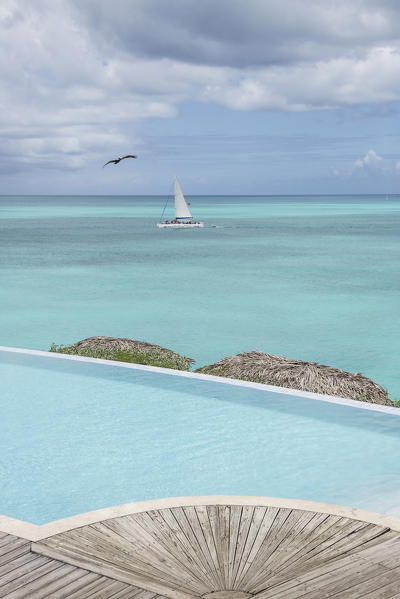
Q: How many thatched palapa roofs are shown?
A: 2